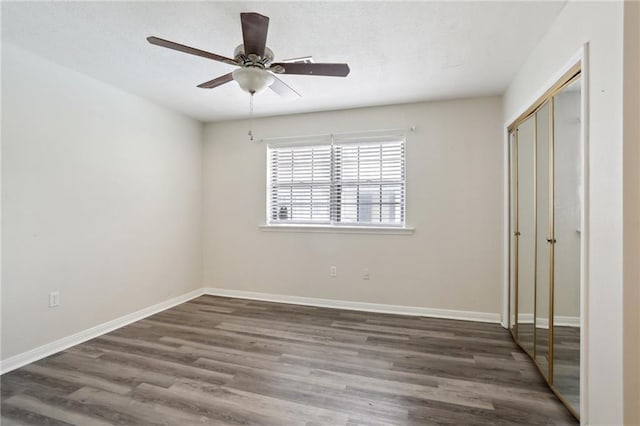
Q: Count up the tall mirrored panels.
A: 4